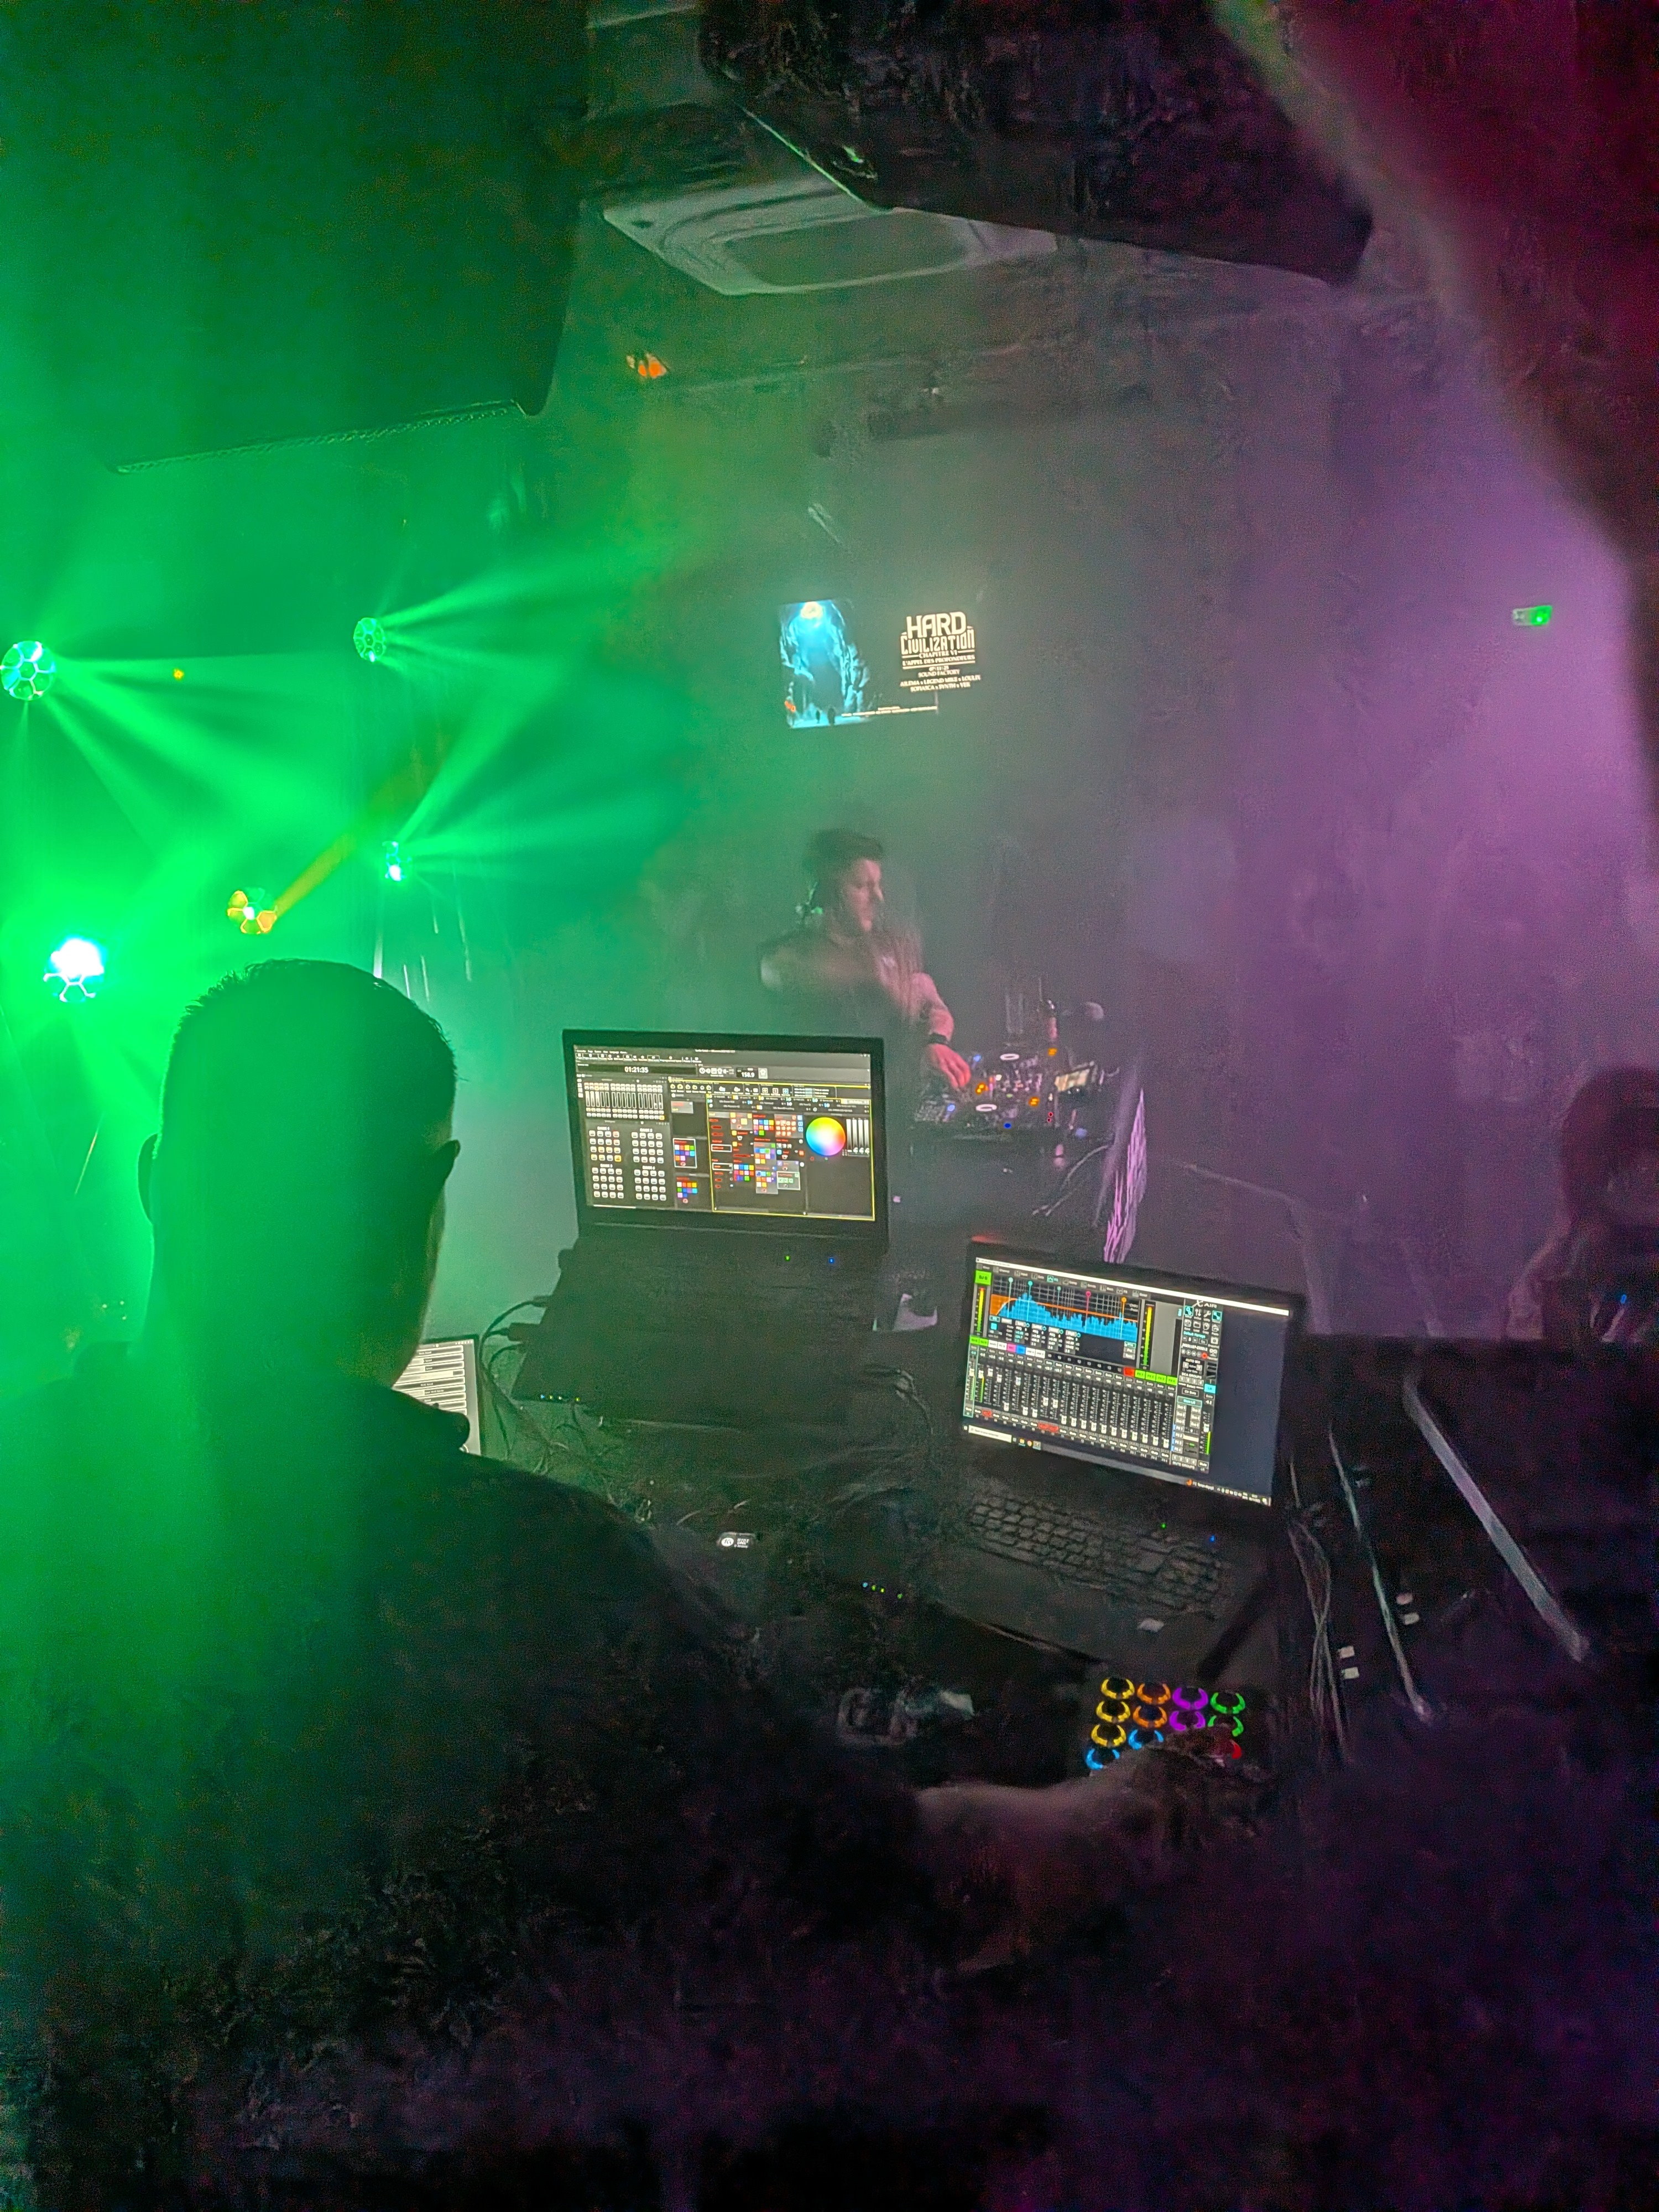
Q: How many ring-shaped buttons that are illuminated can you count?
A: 12